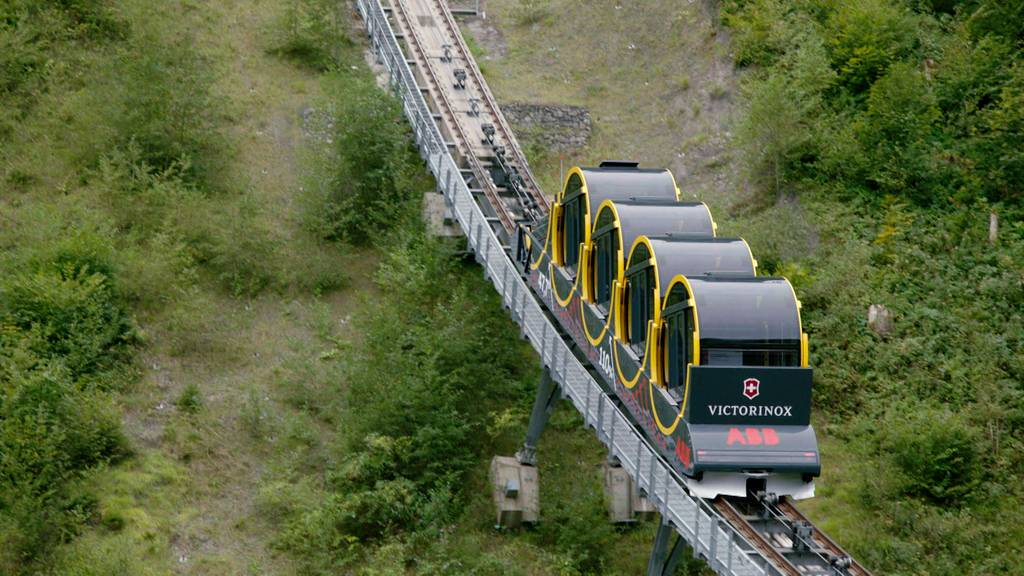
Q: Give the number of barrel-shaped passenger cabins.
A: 4